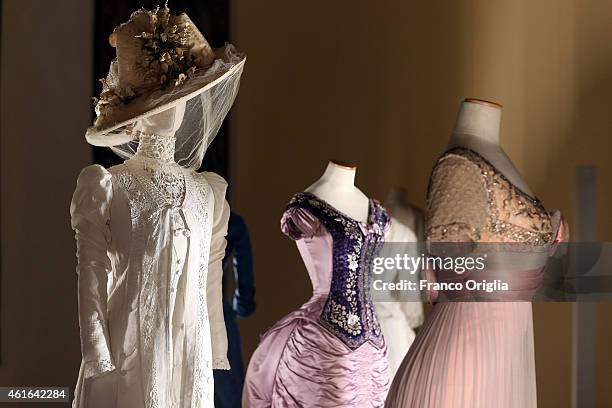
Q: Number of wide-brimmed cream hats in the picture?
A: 1